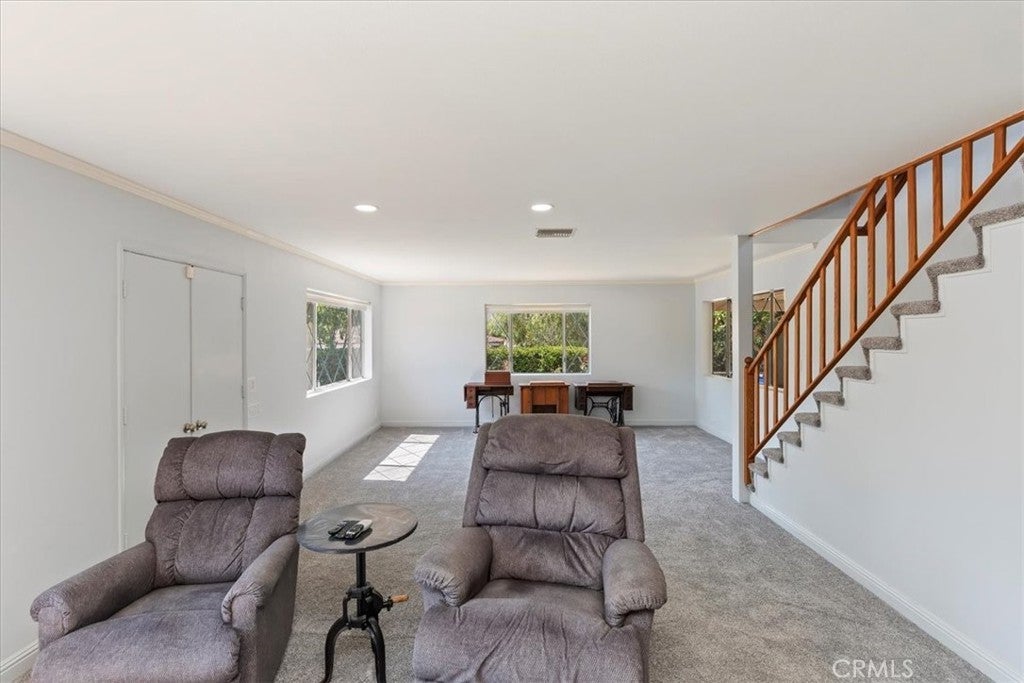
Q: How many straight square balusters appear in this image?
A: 15